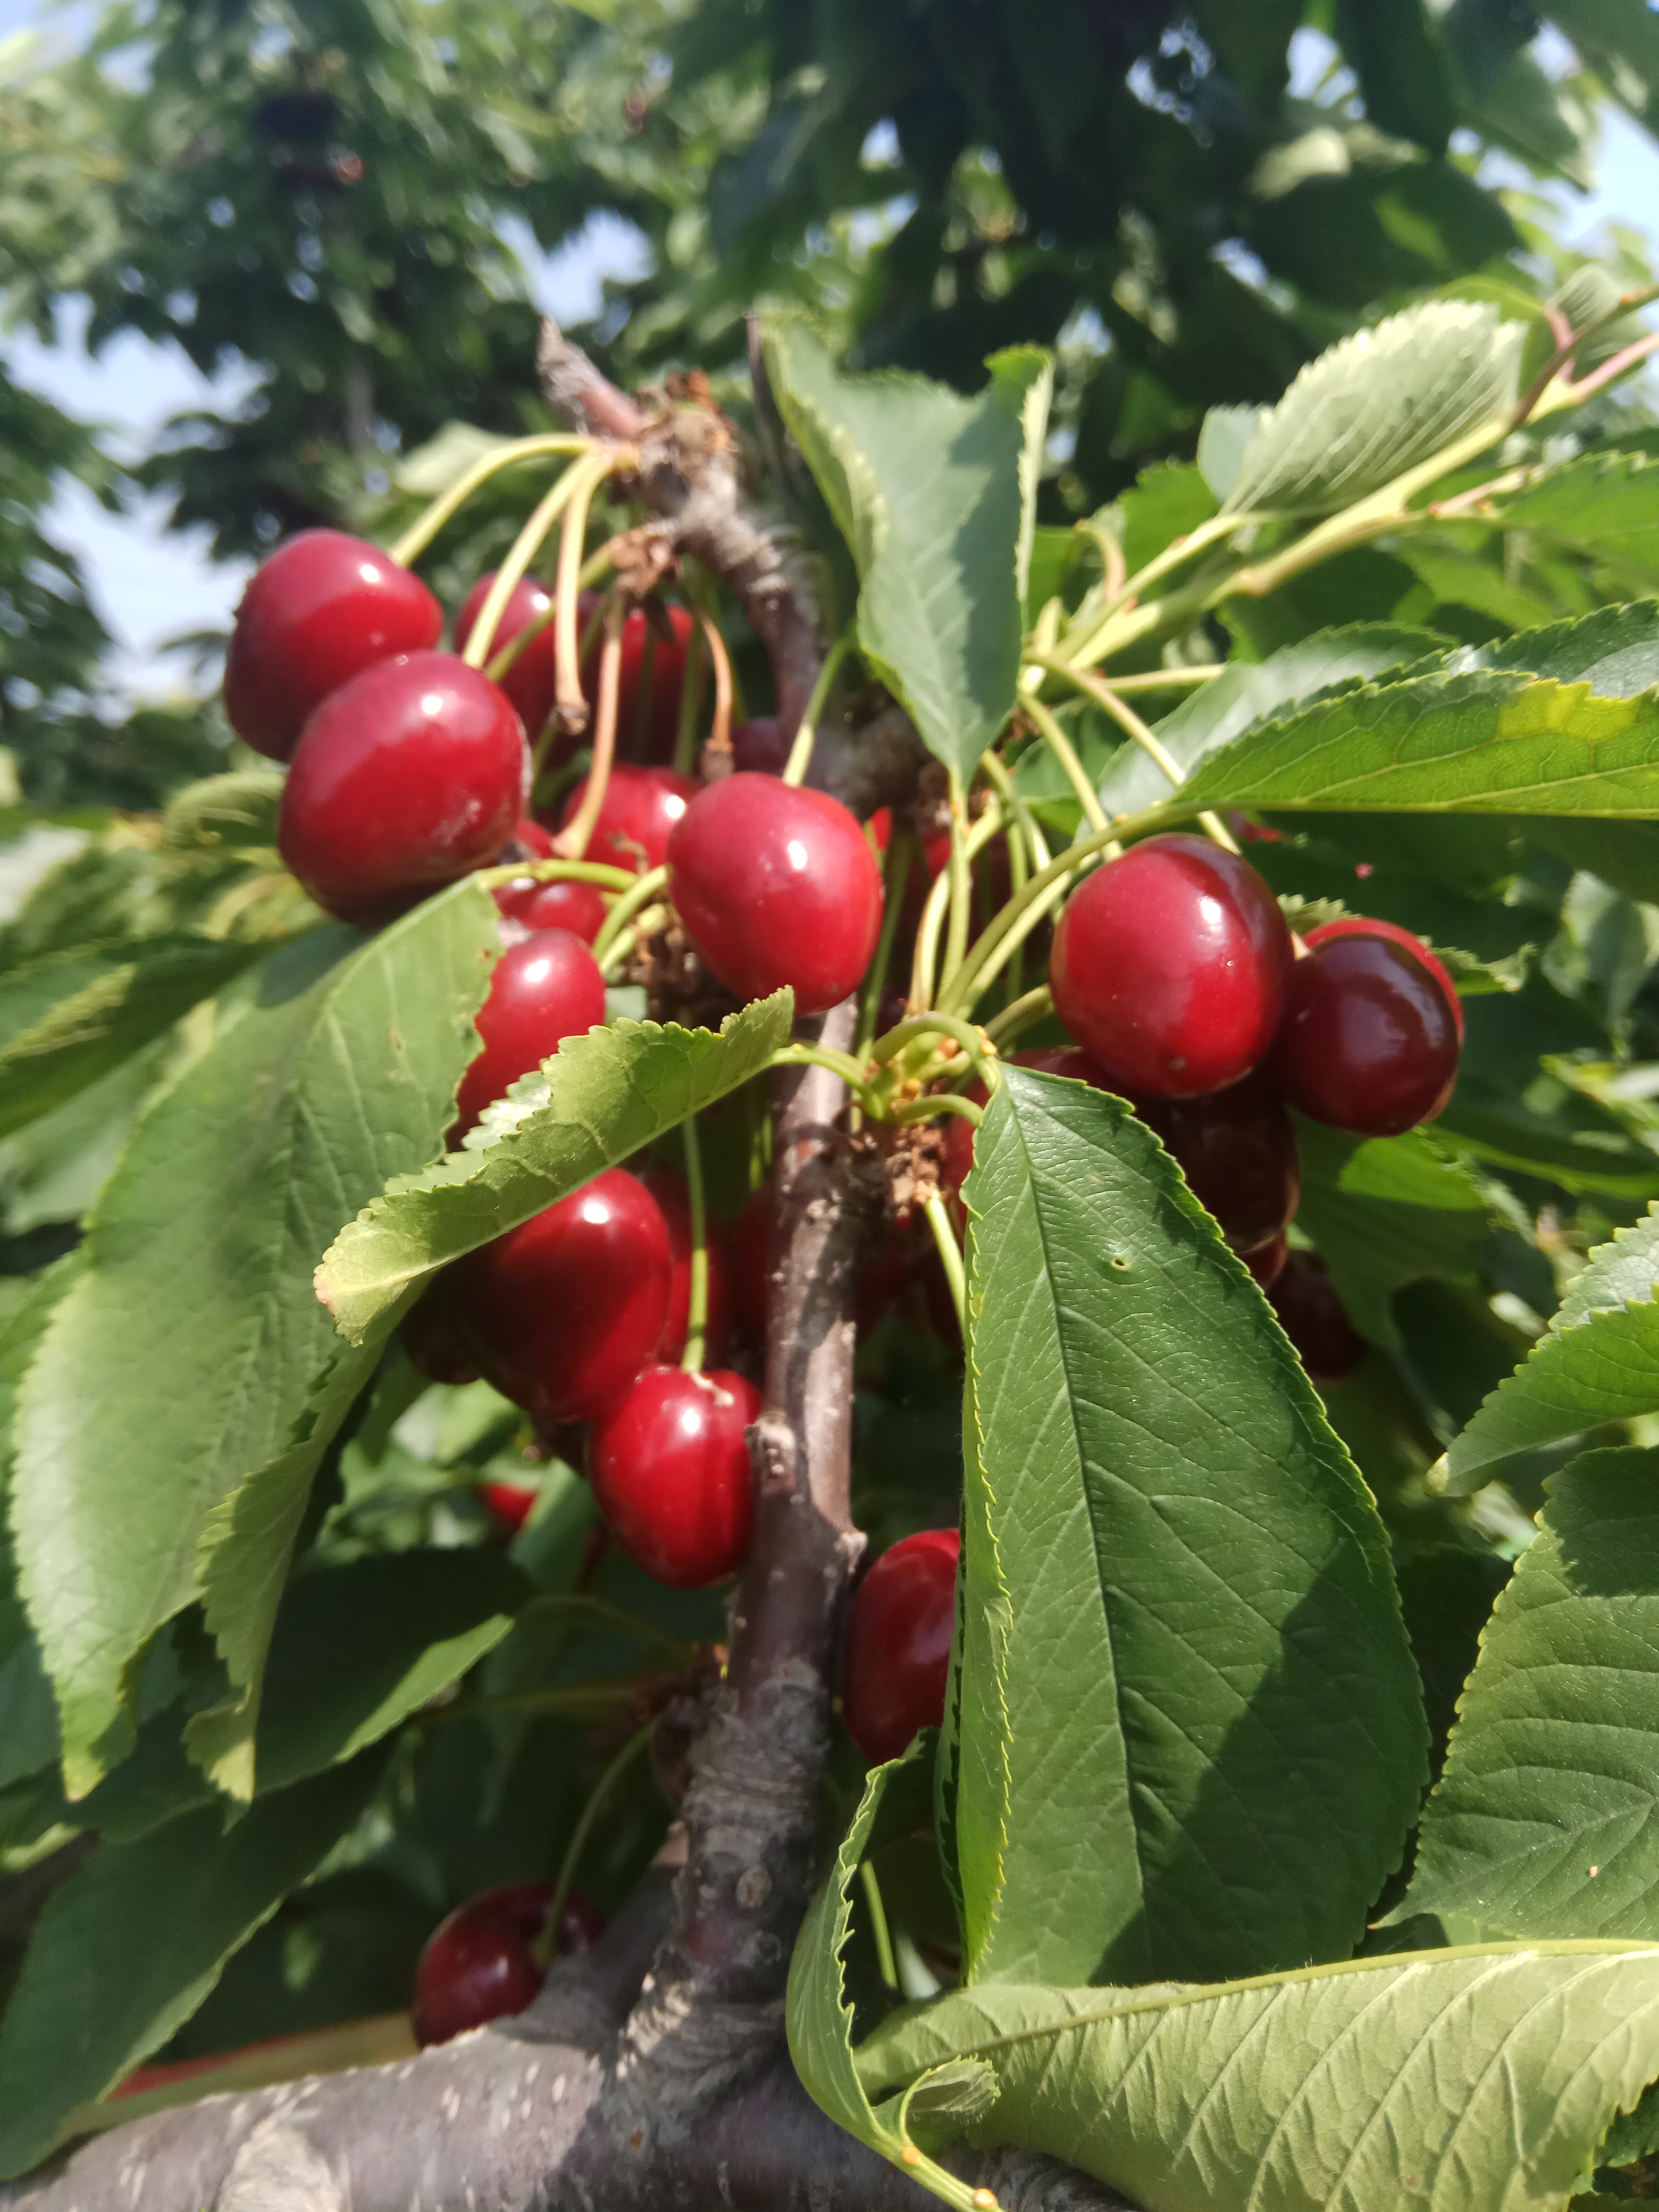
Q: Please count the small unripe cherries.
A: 0